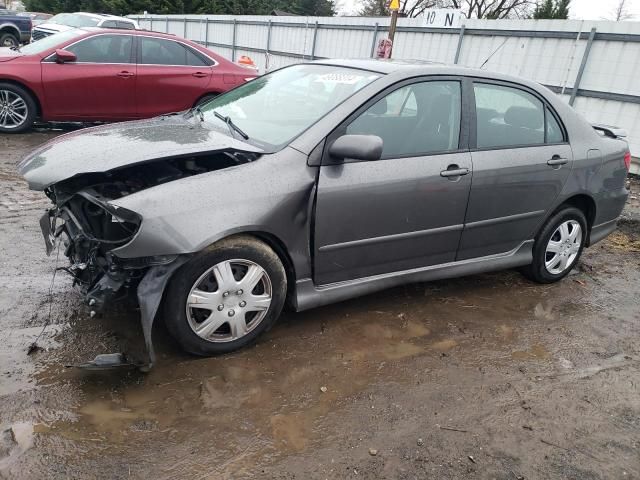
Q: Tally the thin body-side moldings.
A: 2